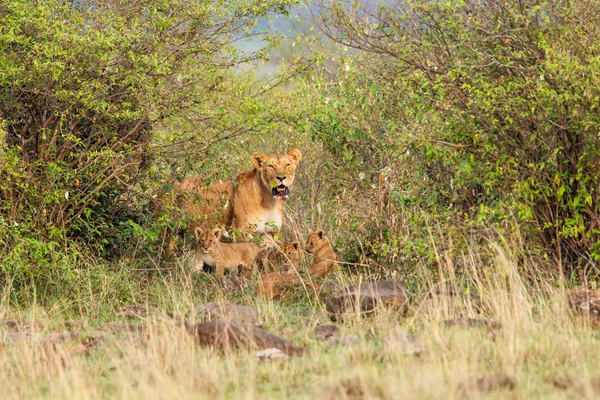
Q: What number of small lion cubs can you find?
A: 3